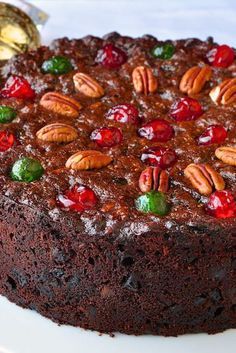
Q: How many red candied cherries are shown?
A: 12